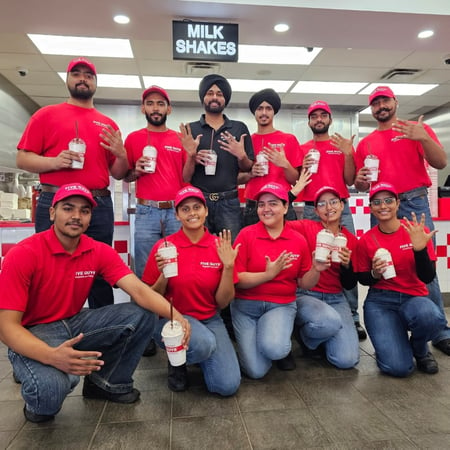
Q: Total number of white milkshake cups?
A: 11